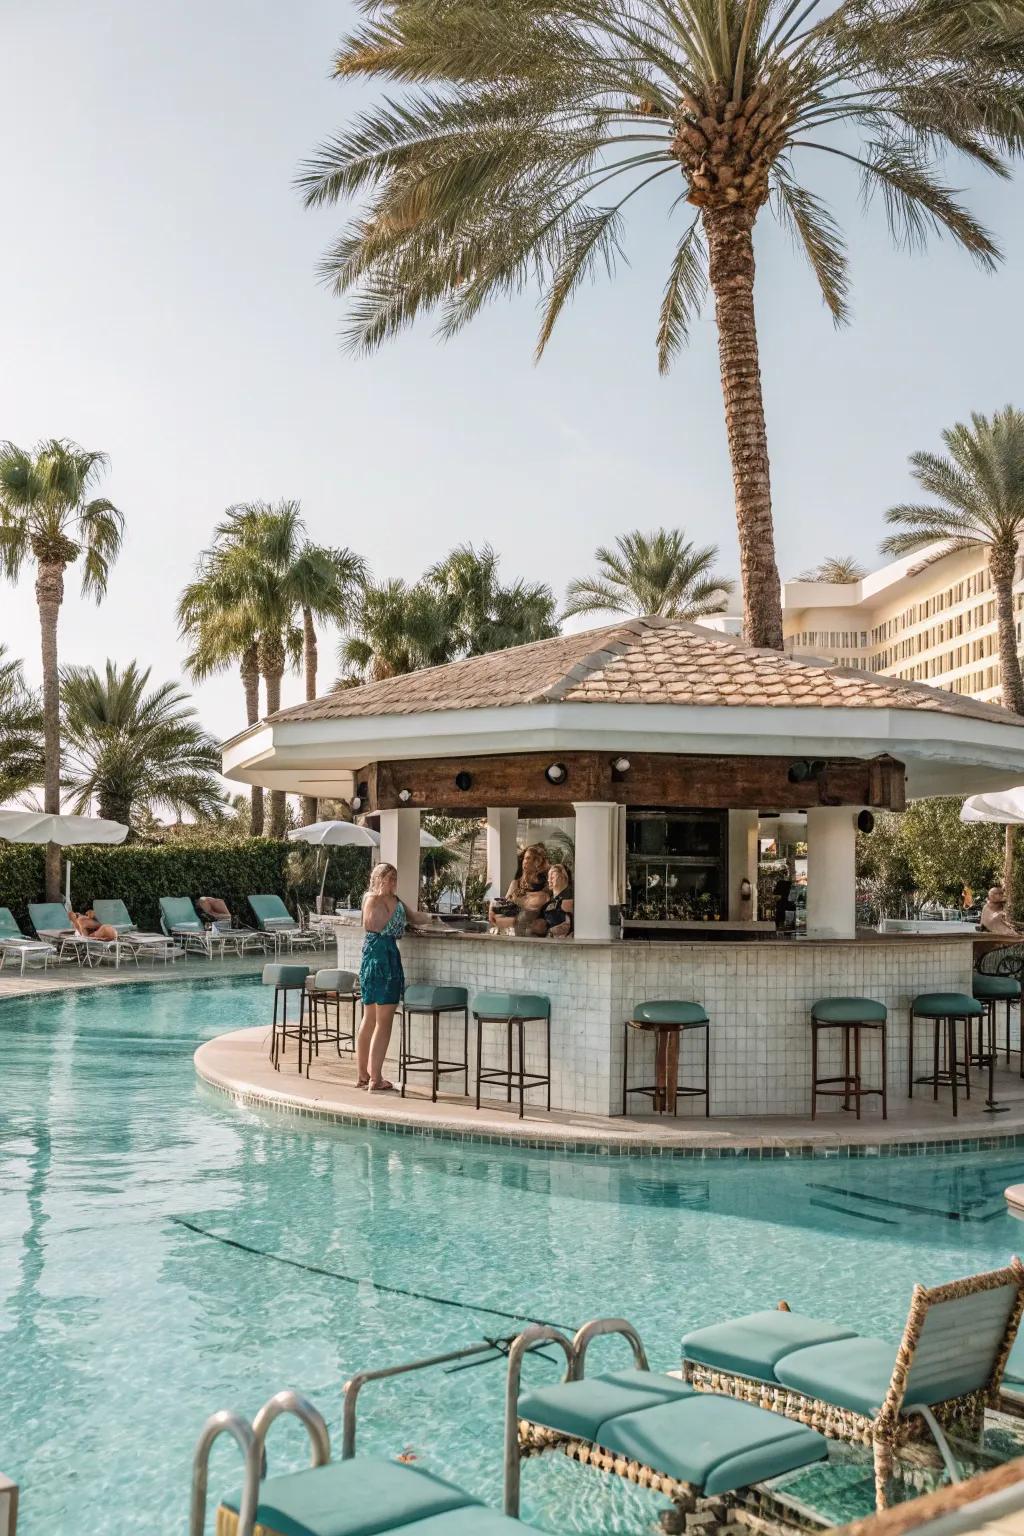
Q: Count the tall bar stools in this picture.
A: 8